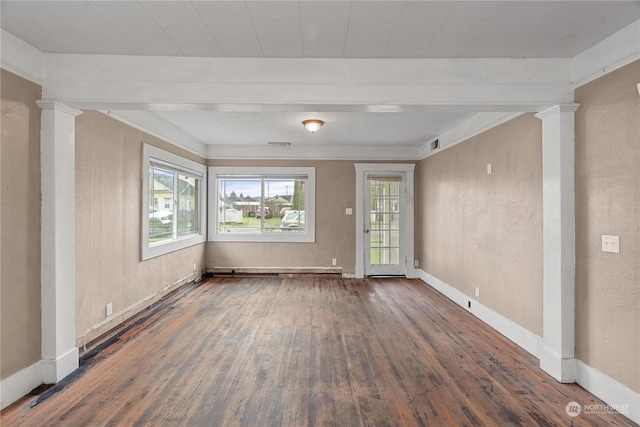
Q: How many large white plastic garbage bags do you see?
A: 0